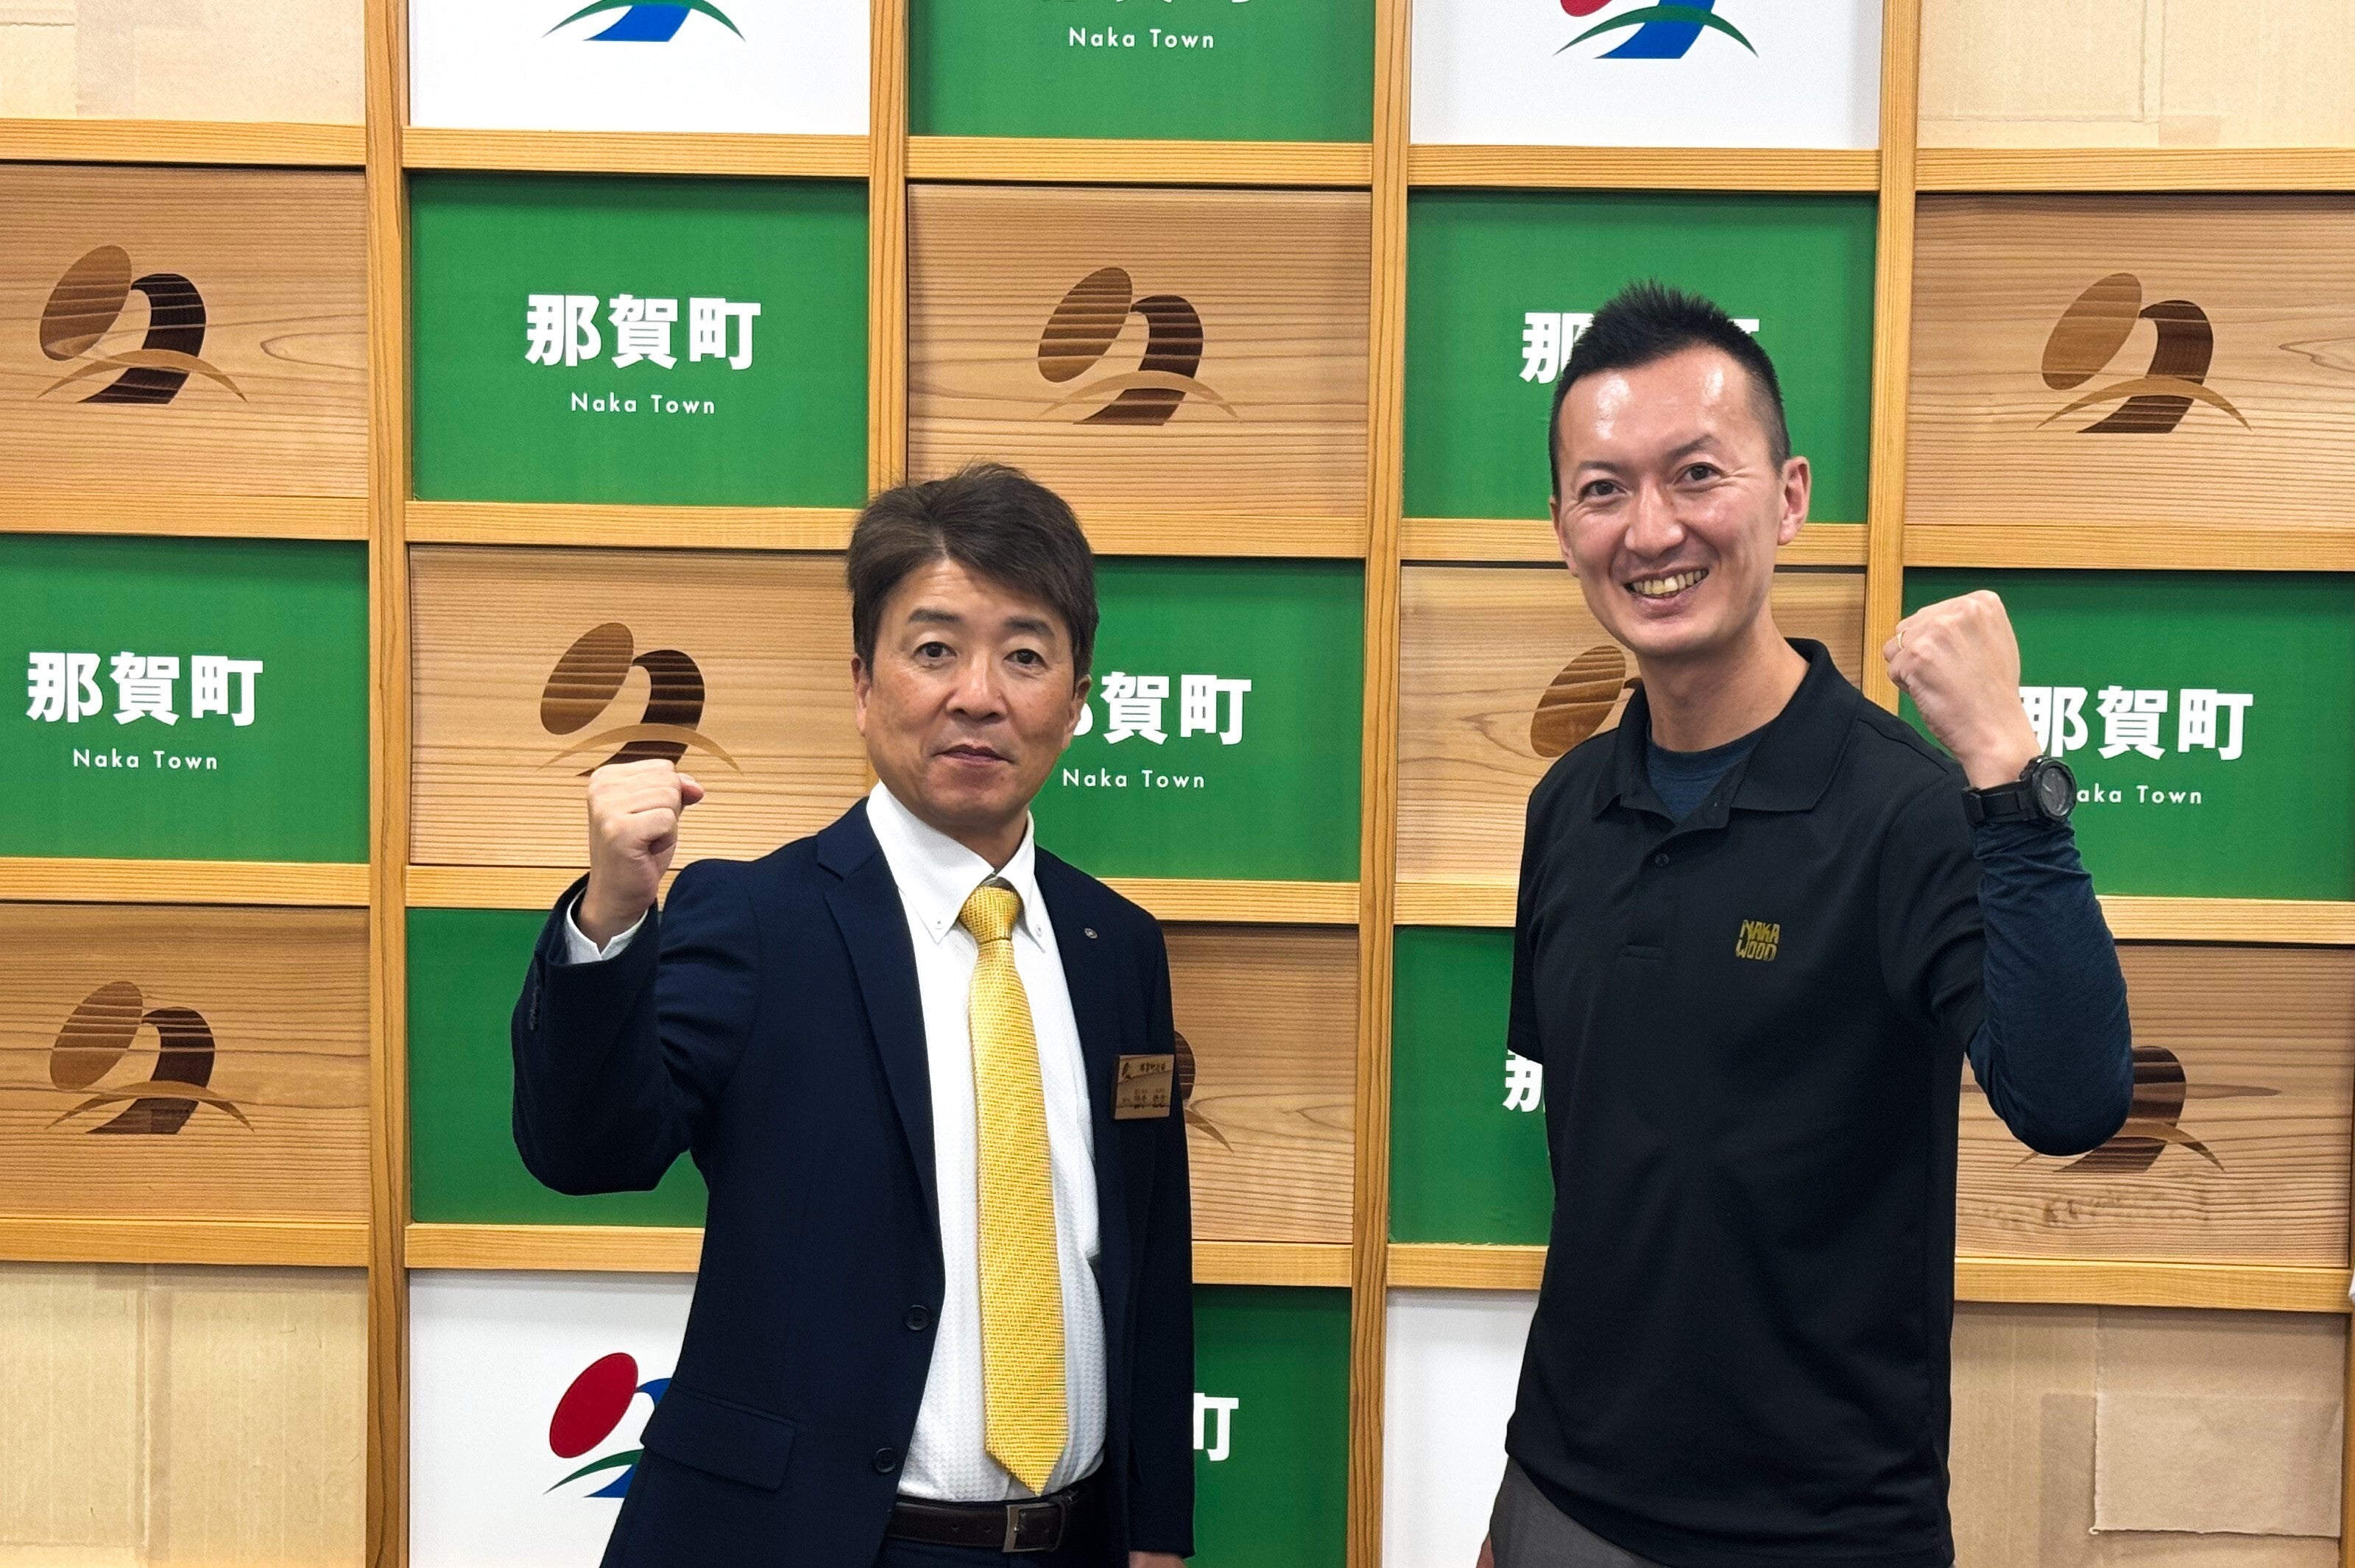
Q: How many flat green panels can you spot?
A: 9